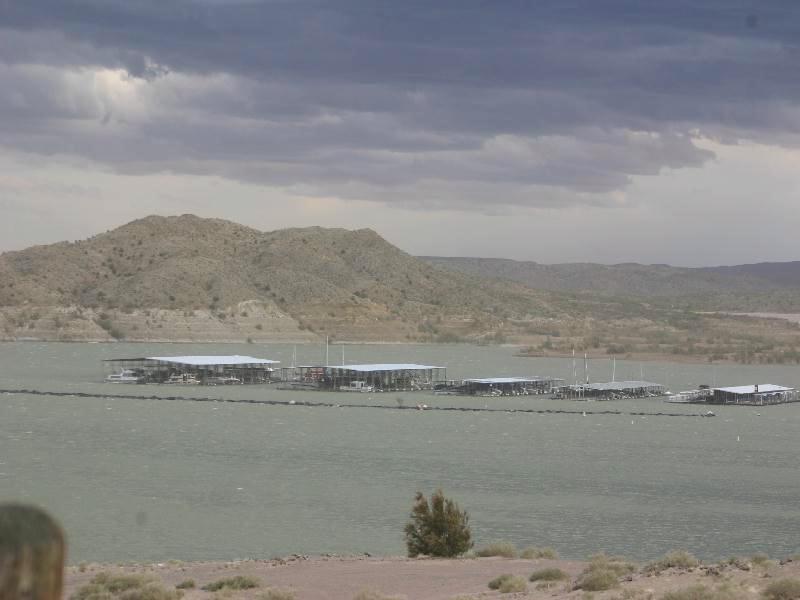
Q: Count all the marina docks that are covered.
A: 5